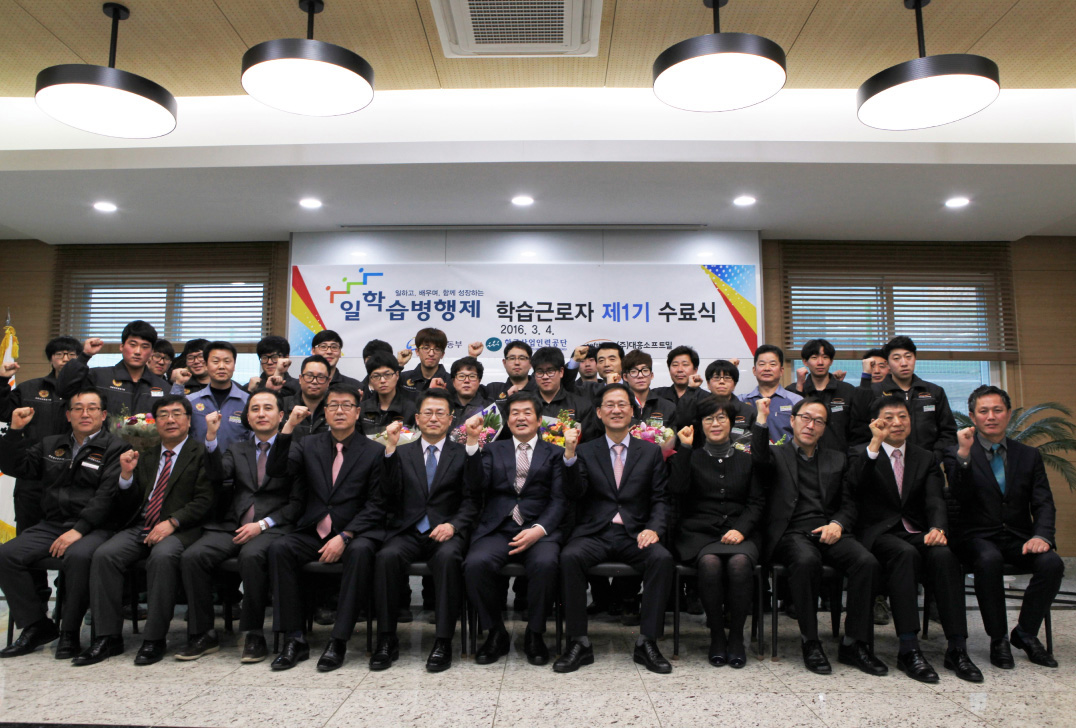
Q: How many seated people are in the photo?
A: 11